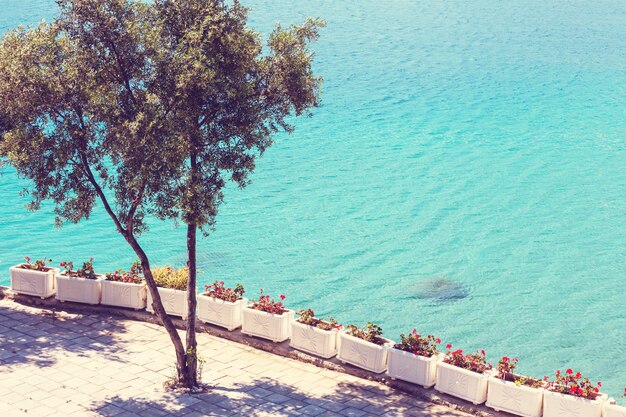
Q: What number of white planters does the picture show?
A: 13